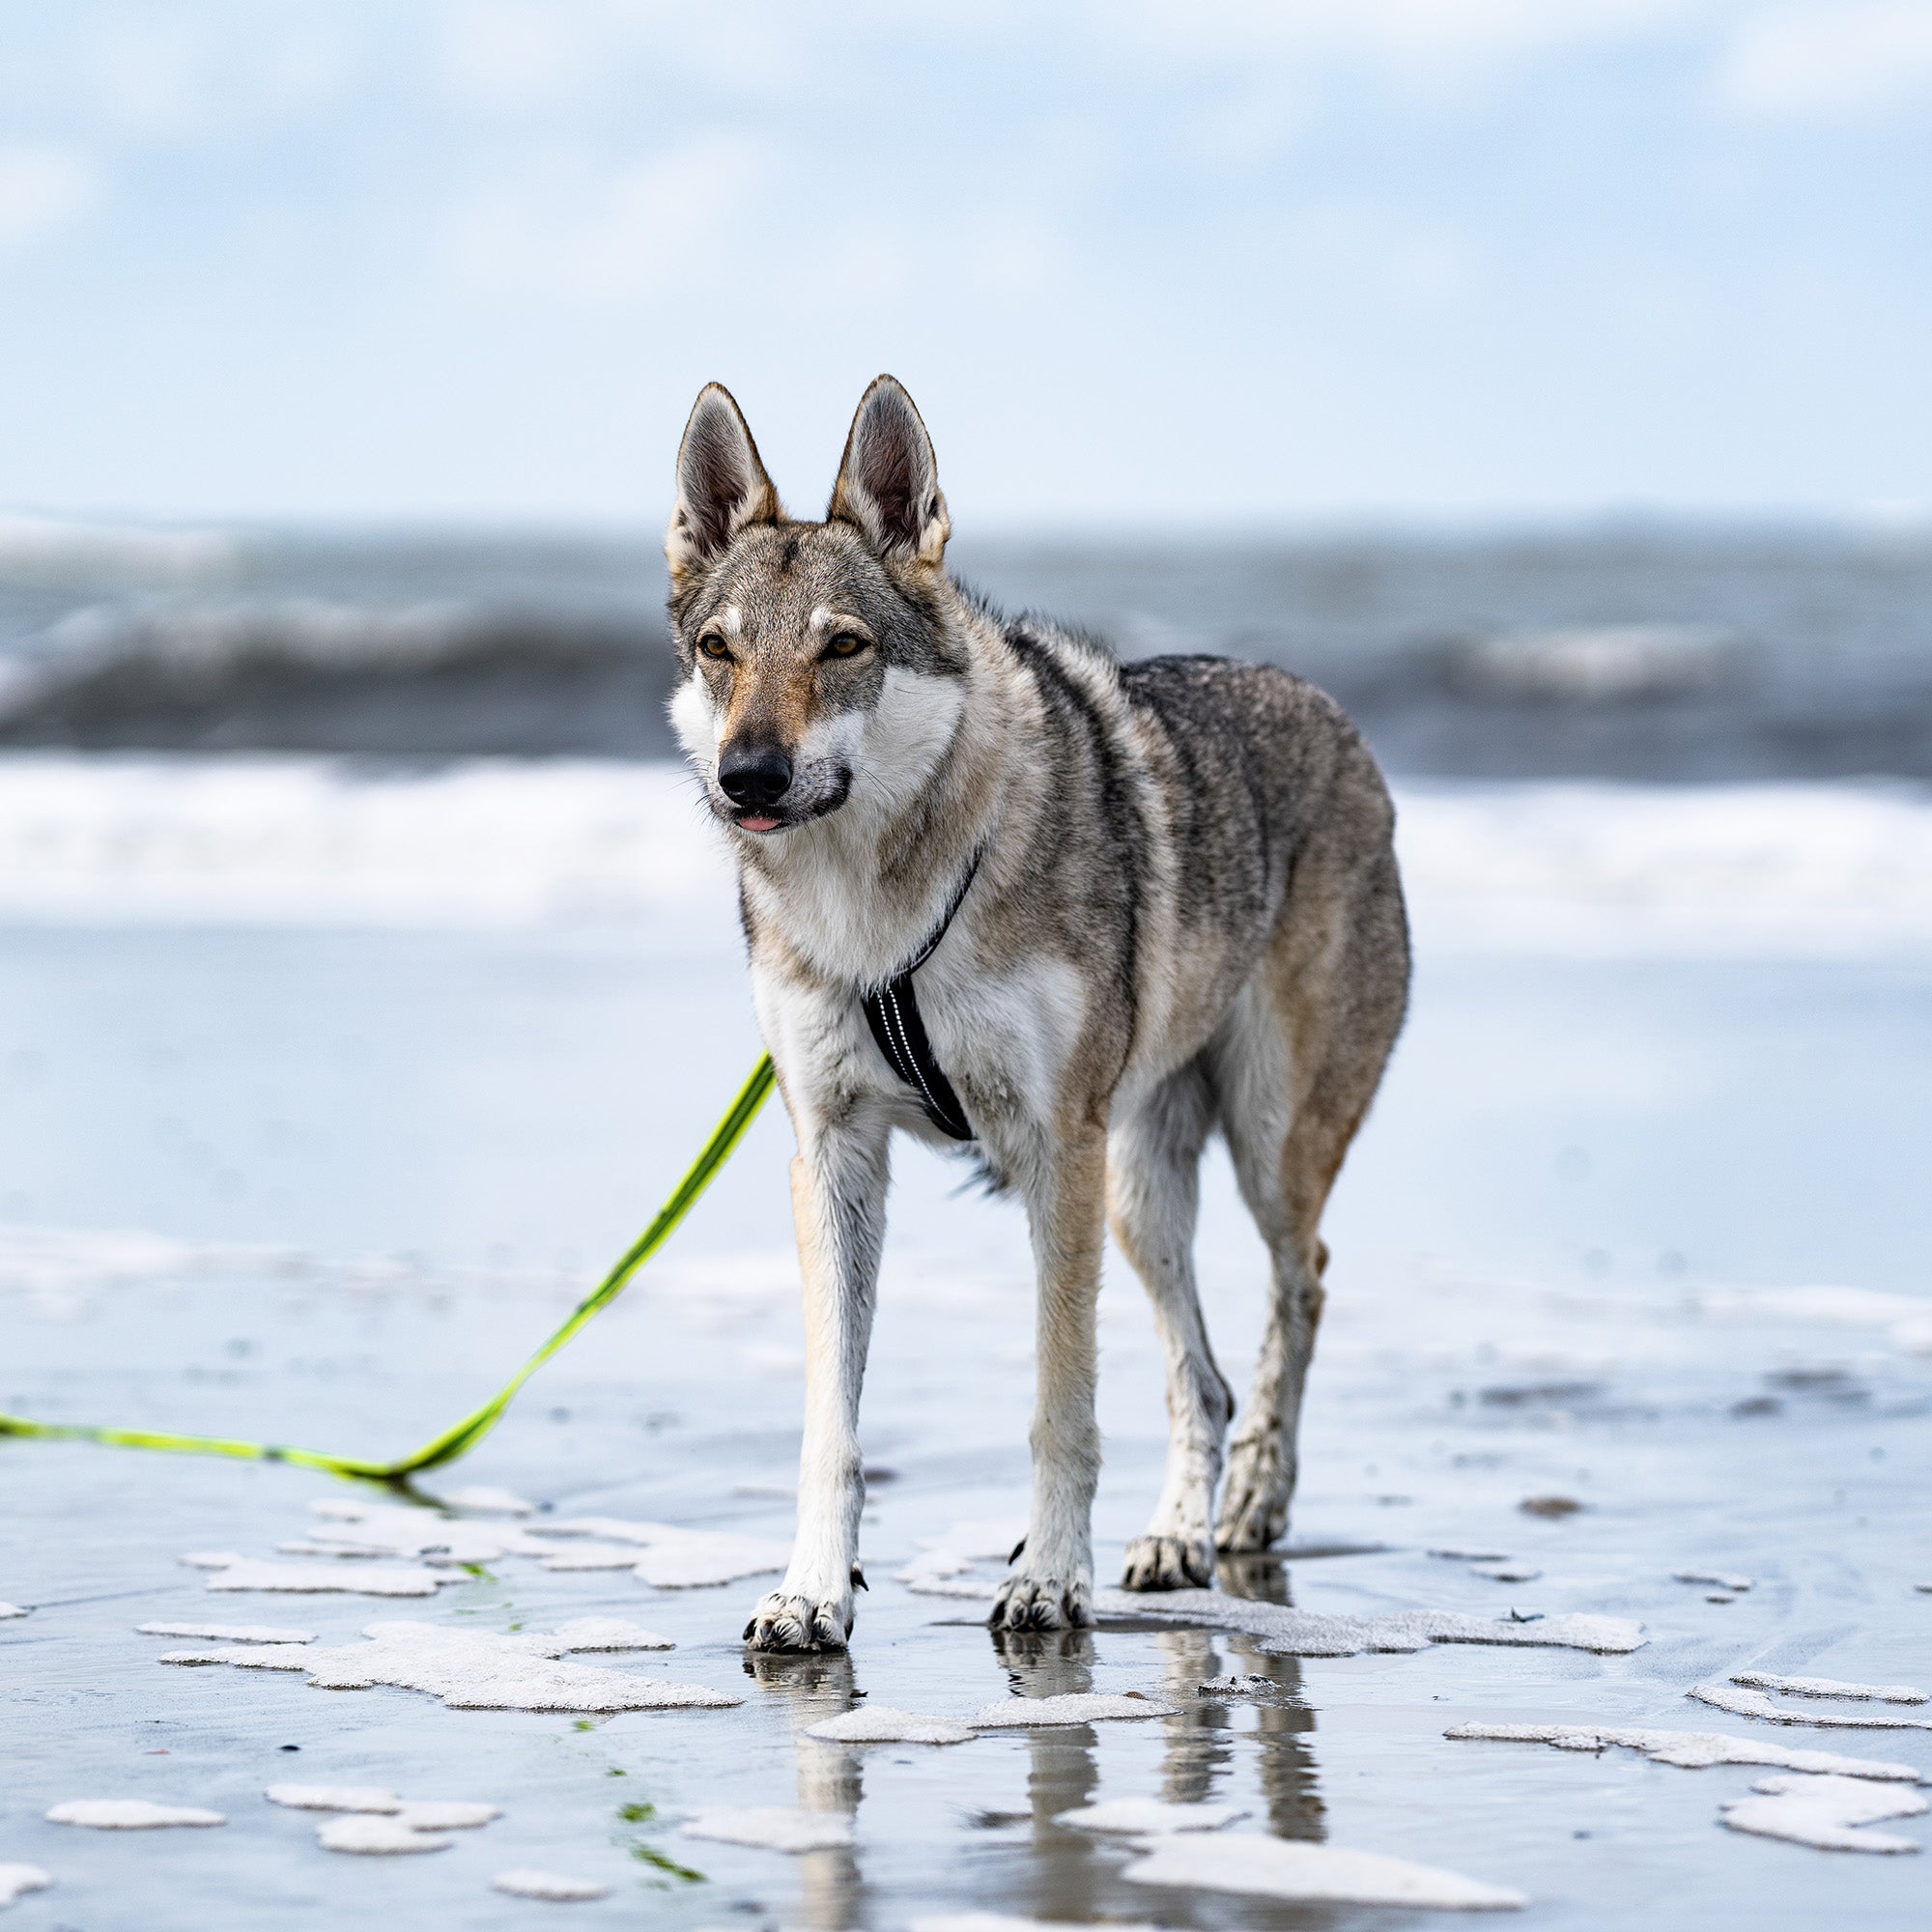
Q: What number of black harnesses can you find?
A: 1